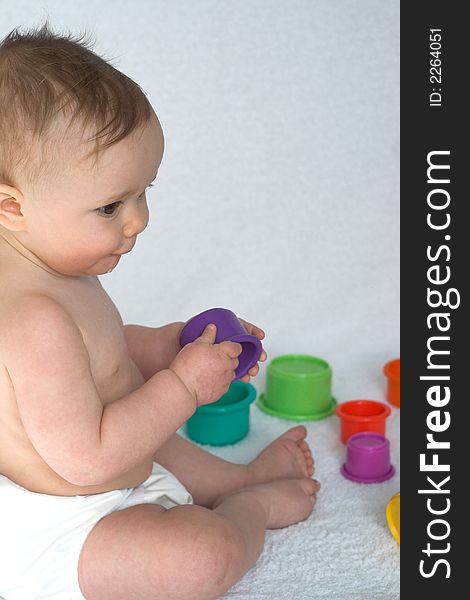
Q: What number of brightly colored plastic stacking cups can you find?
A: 7